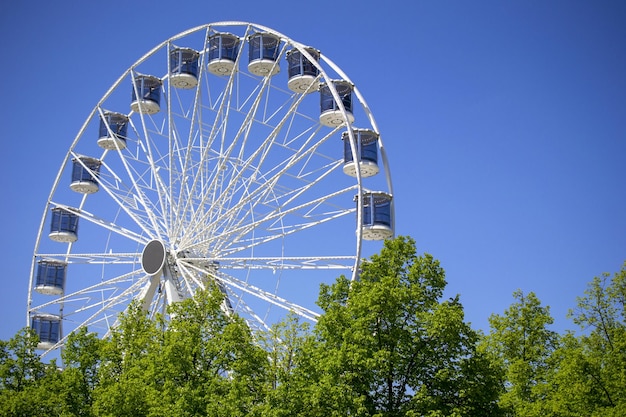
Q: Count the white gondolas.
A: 13